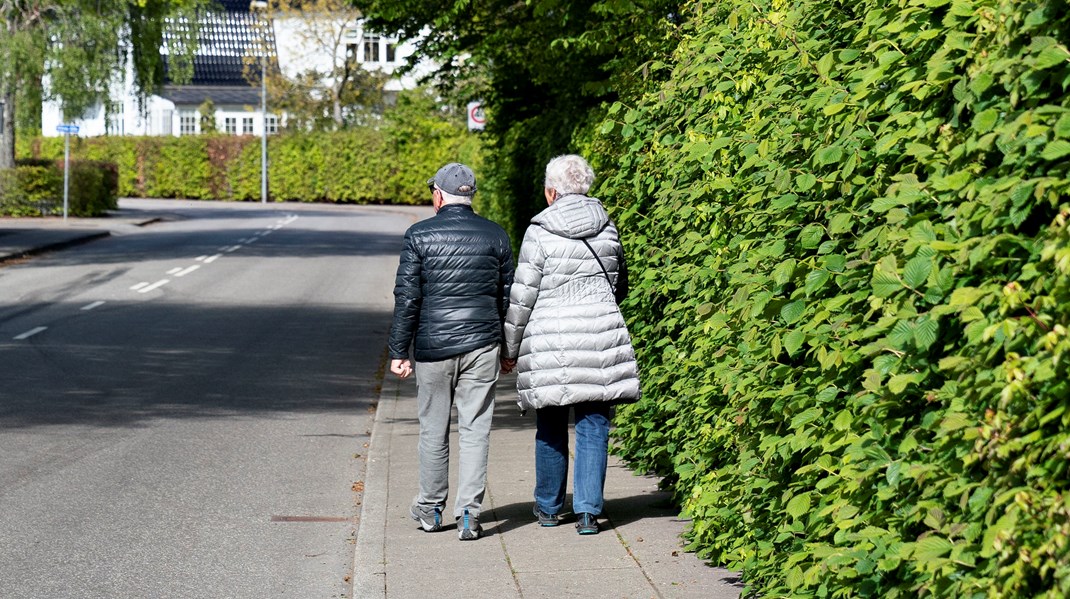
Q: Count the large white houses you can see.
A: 1